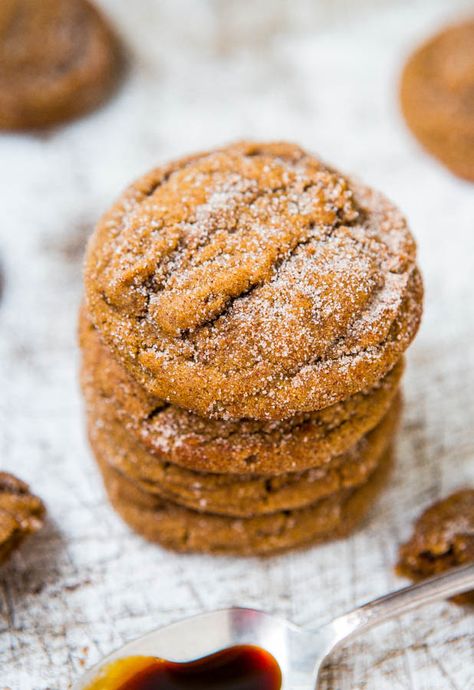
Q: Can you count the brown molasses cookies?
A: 8